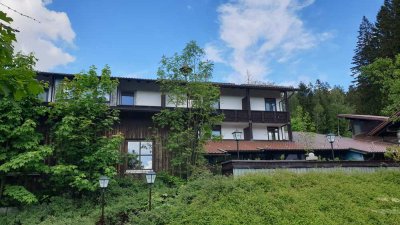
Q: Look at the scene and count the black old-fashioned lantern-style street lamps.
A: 4